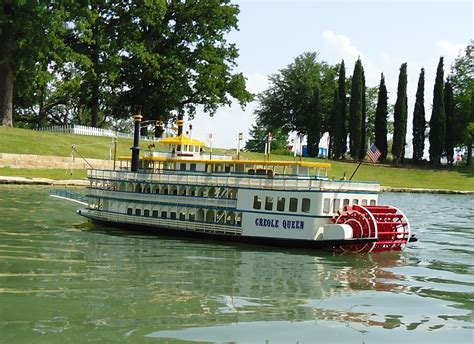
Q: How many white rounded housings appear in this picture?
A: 1